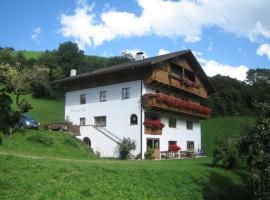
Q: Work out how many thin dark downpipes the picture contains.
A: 1